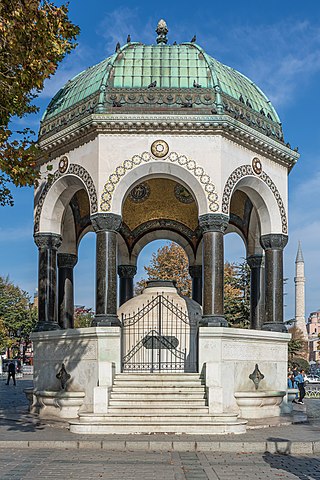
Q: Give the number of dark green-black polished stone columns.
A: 8